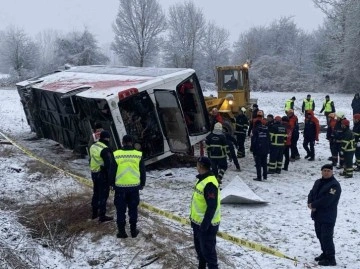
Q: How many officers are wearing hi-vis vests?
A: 6